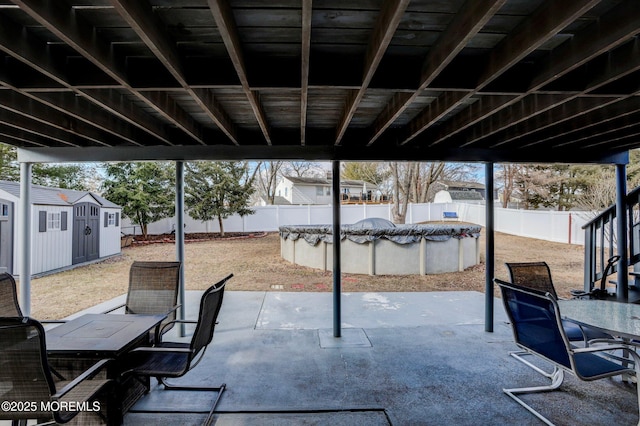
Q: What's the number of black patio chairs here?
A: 4